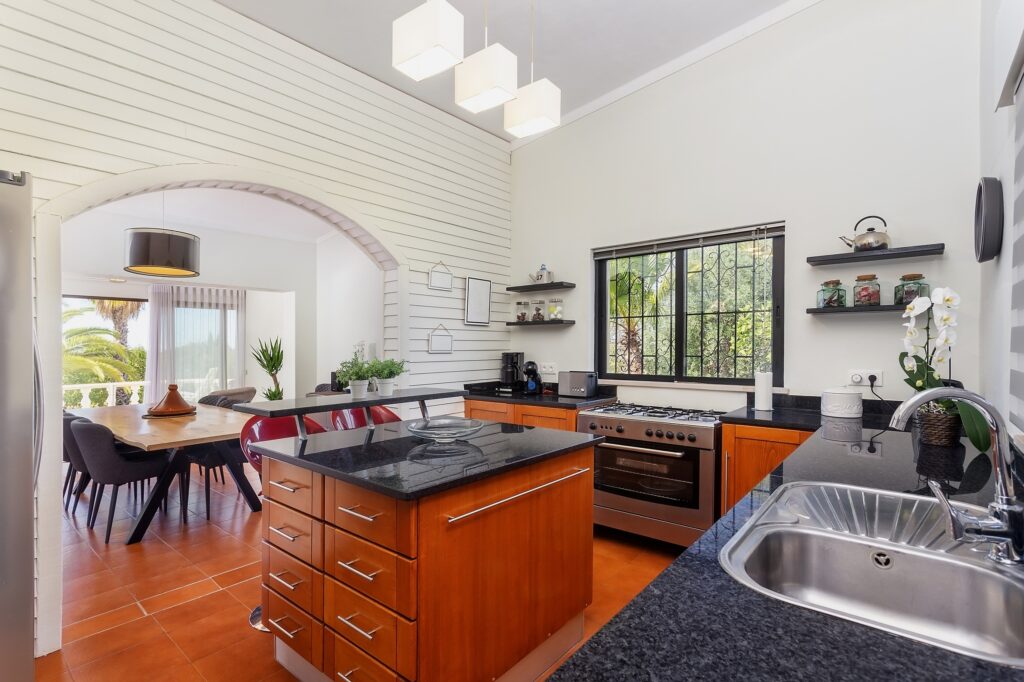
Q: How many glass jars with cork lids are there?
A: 3